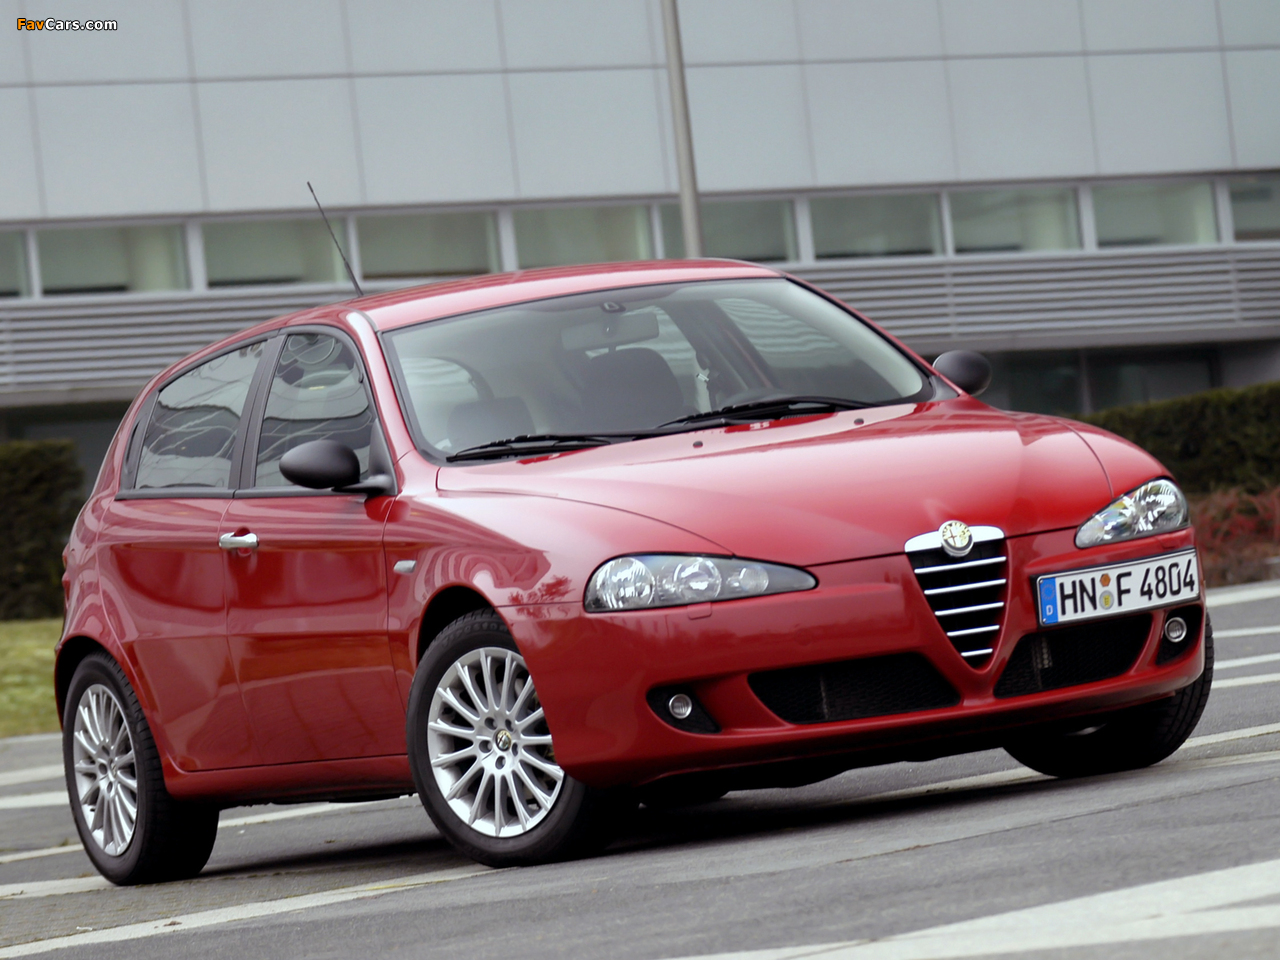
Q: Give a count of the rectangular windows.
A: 10